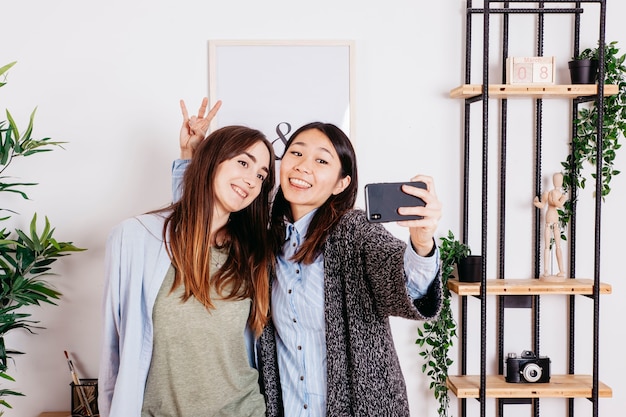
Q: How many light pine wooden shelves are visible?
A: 3